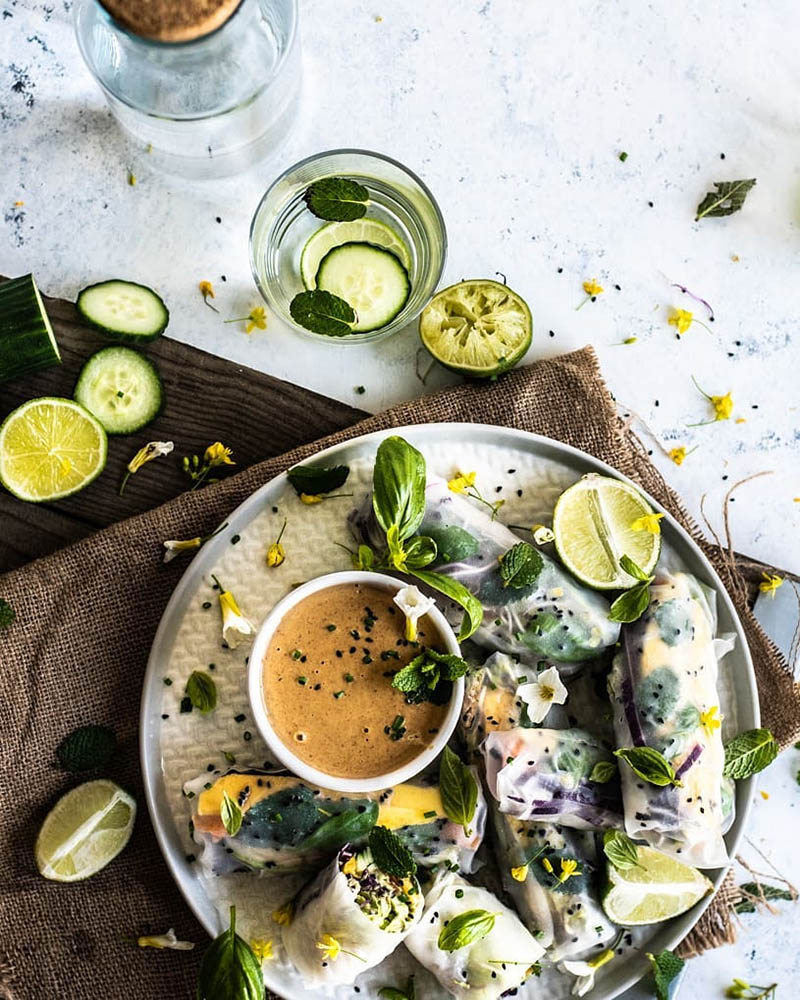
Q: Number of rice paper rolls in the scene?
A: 7